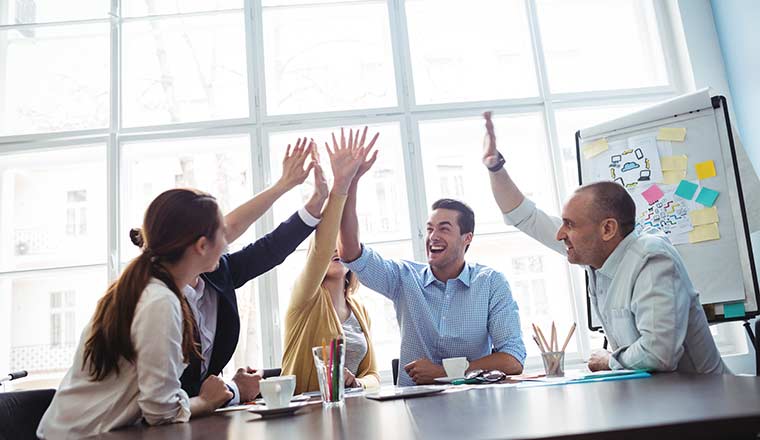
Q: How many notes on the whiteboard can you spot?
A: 11